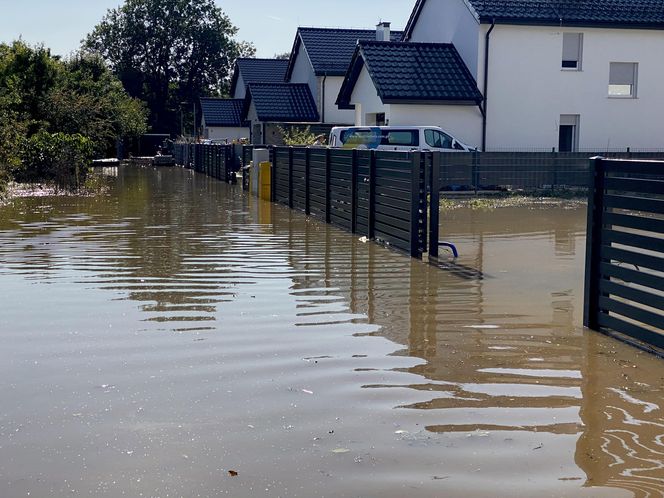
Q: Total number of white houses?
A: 3